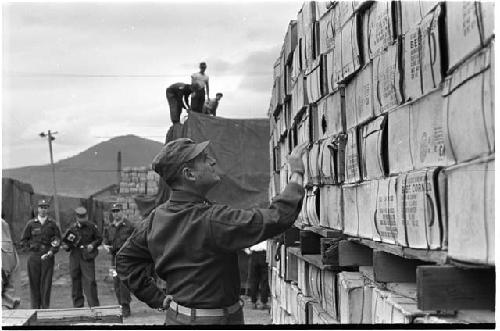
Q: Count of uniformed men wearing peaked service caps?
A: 3